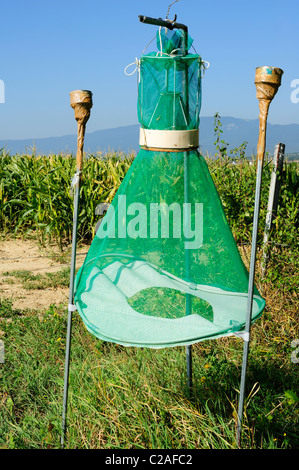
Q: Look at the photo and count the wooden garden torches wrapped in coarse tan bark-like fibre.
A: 2